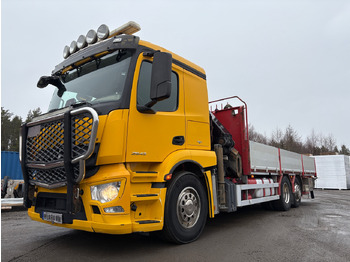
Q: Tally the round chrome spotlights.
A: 5